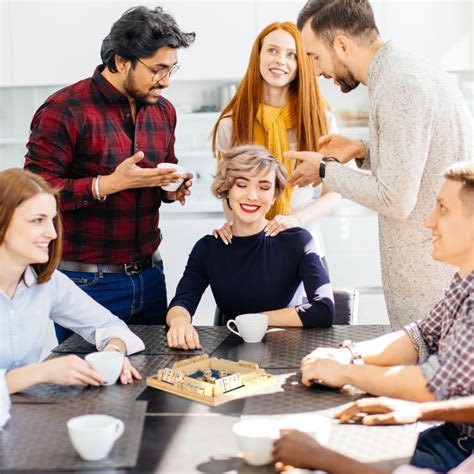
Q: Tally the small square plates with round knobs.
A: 0